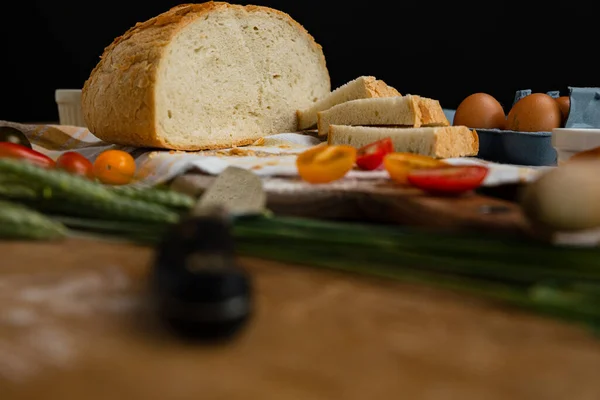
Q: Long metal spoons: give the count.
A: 0